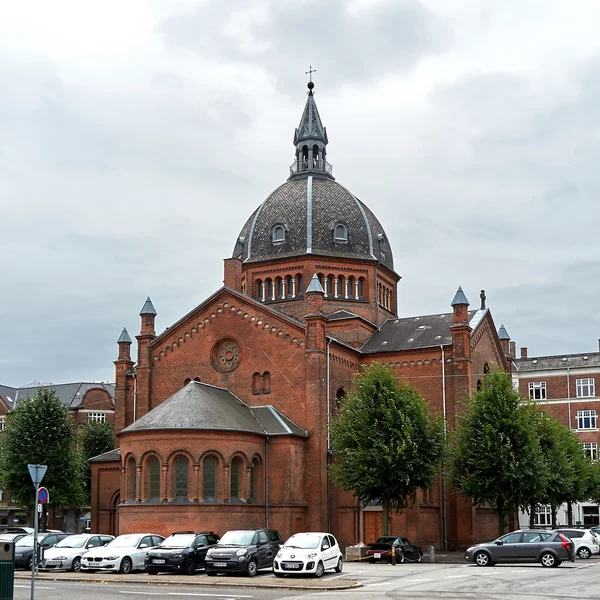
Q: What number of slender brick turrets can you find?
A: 5